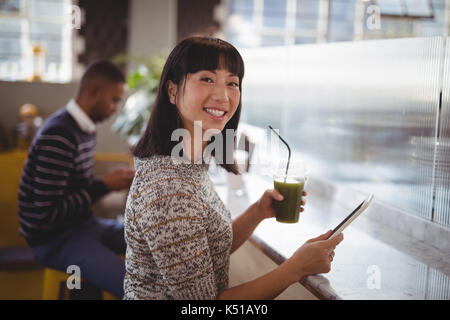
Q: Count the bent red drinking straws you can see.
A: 0